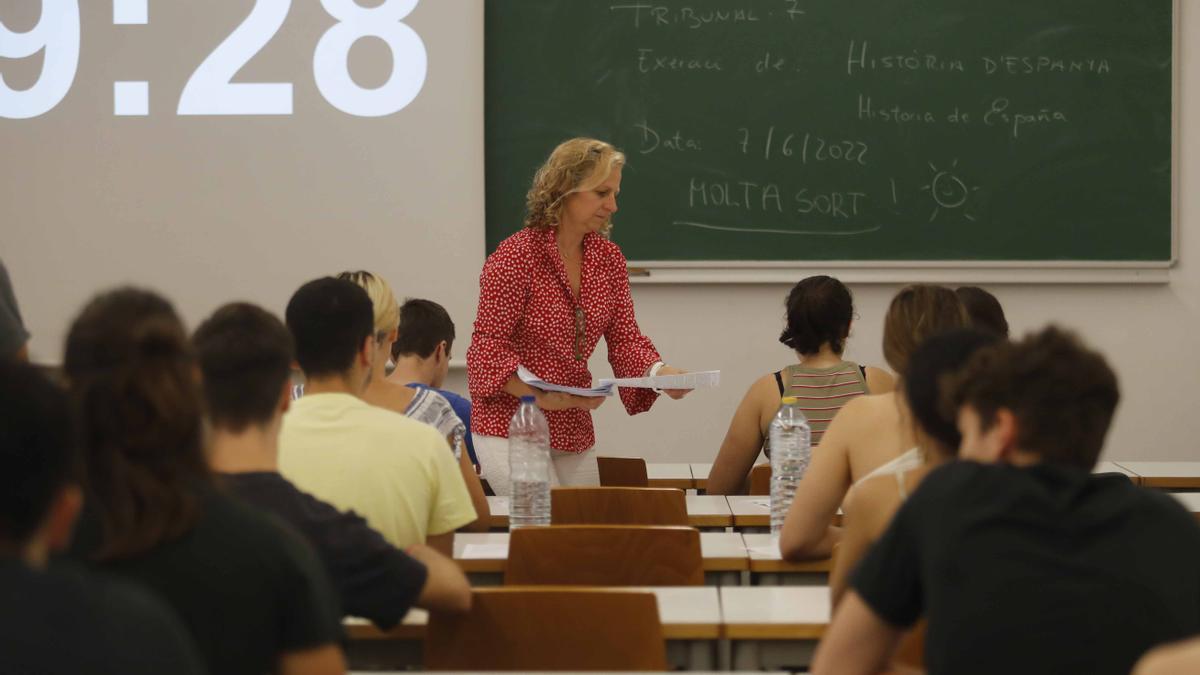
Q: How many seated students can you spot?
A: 11